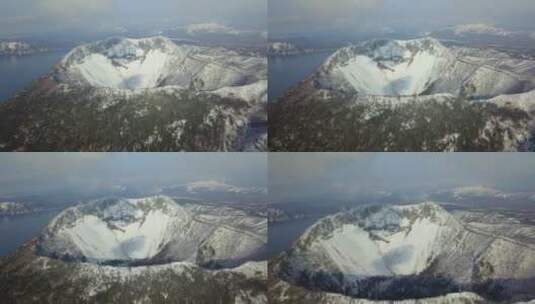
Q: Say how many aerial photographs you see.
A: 4